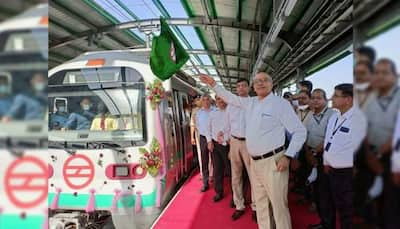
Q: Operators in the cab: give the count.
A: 2